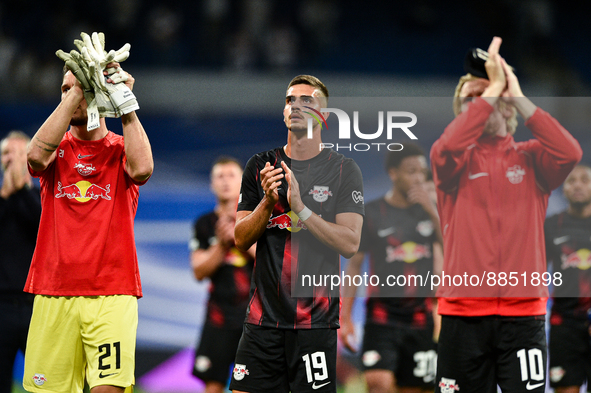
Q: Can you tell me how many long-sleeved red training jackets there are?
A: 1